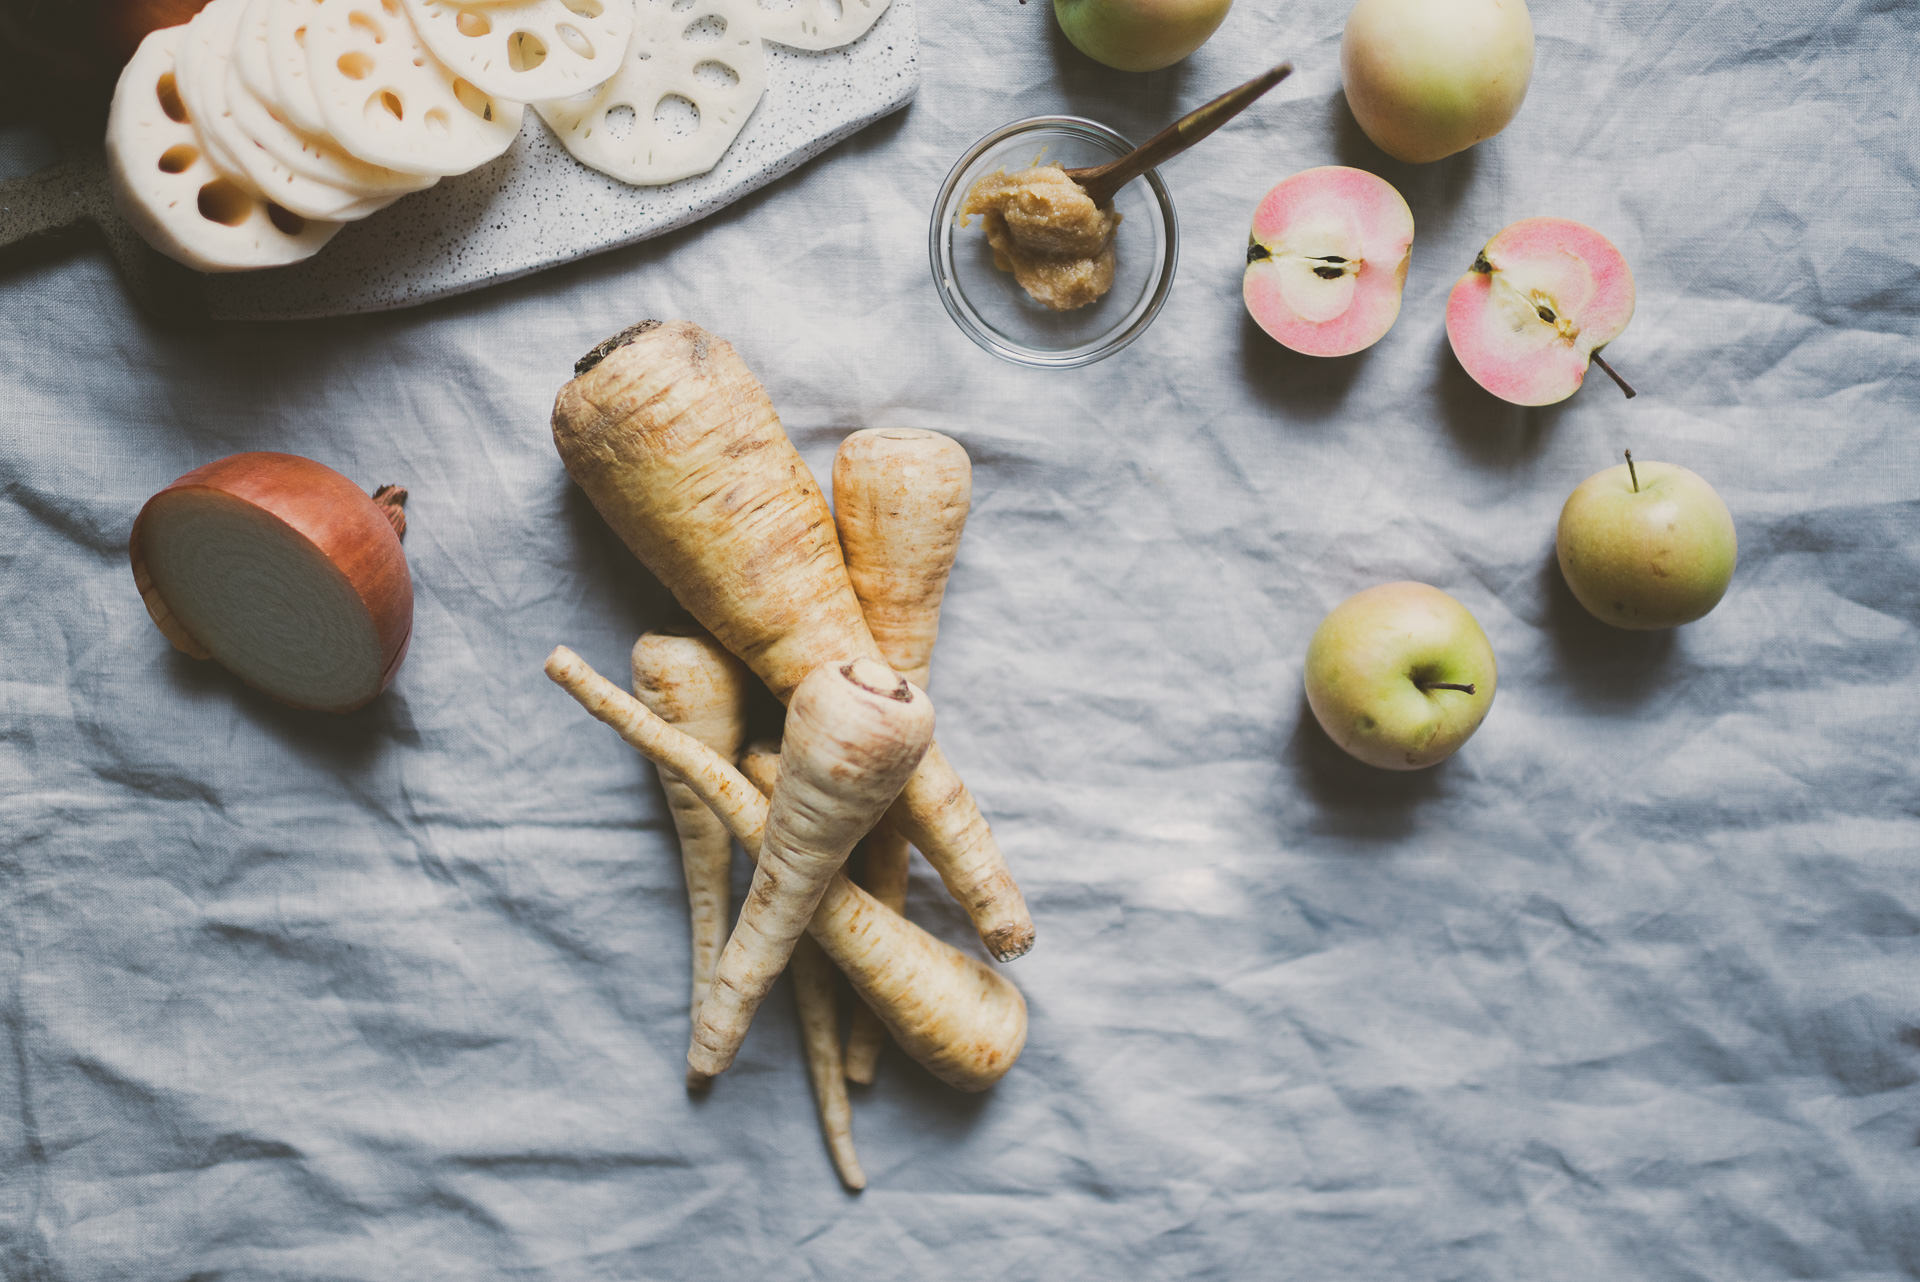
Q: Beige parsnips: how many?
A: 6